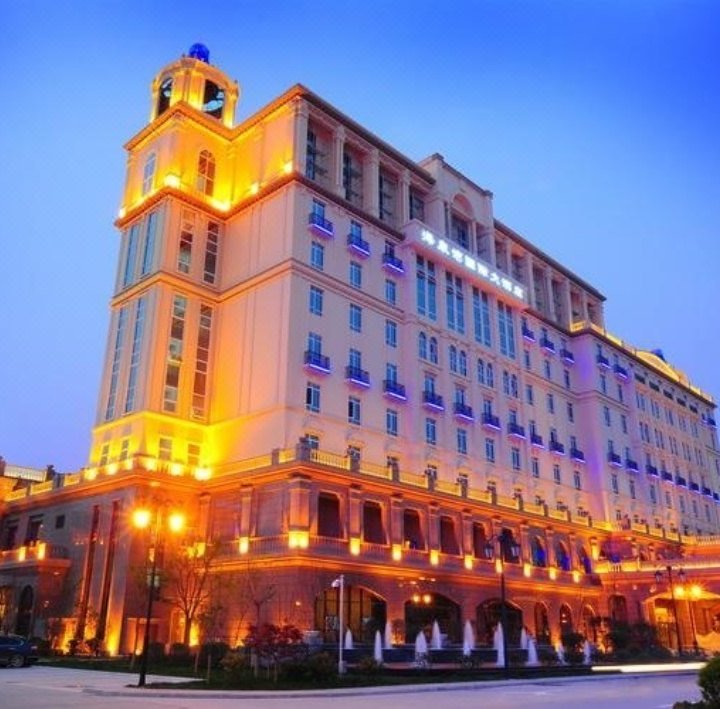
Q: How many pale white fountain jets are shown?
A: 11